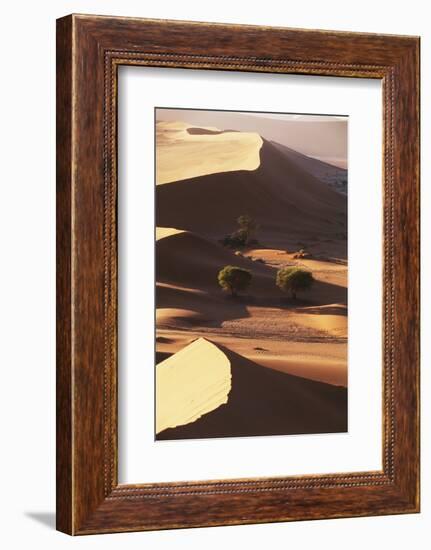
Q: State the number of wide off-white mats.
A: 1